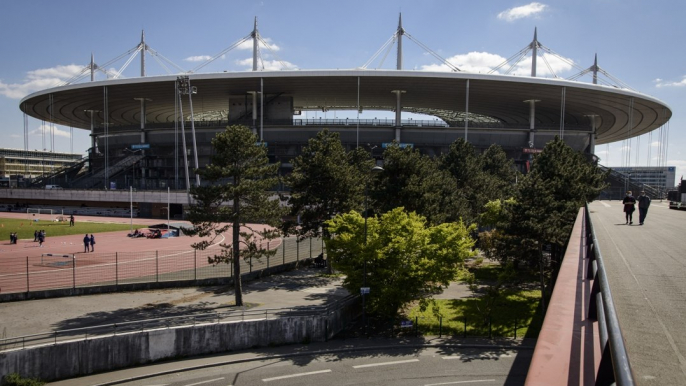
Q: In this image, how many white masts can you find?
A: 6